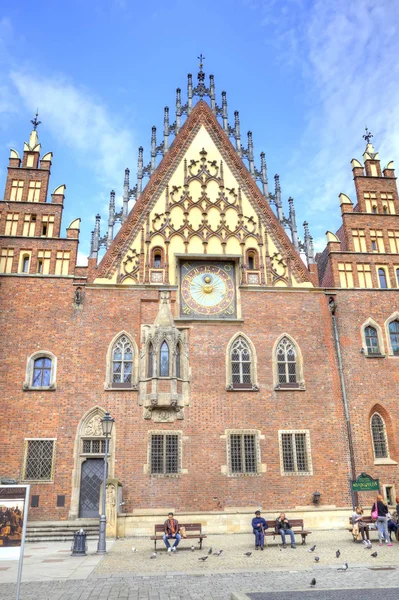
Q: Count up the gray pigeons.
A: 13